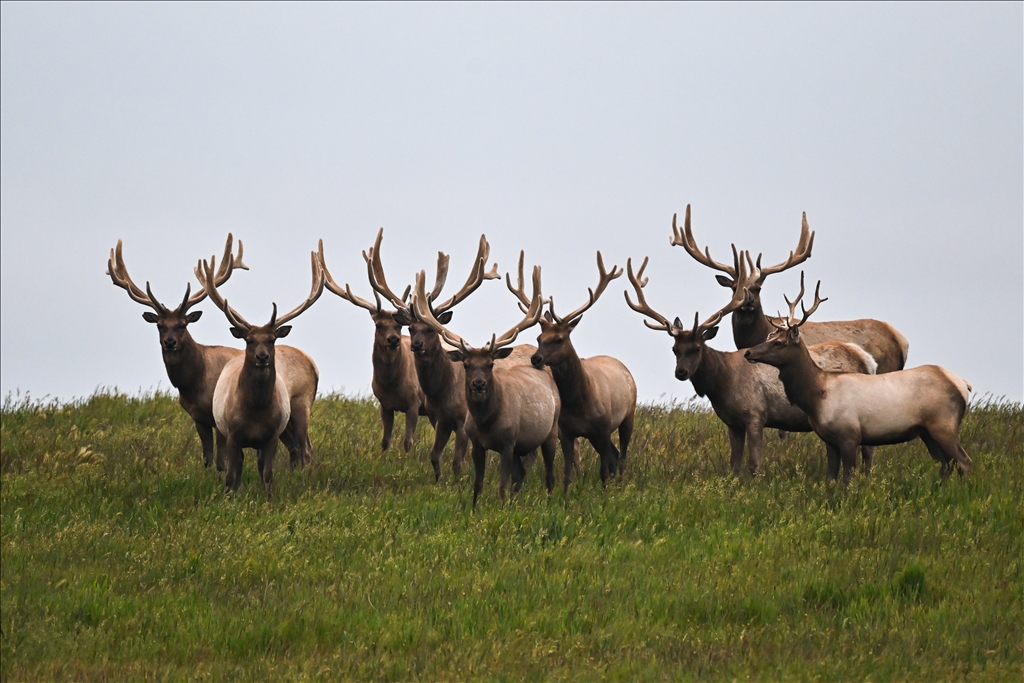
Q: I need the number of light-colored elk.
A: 2